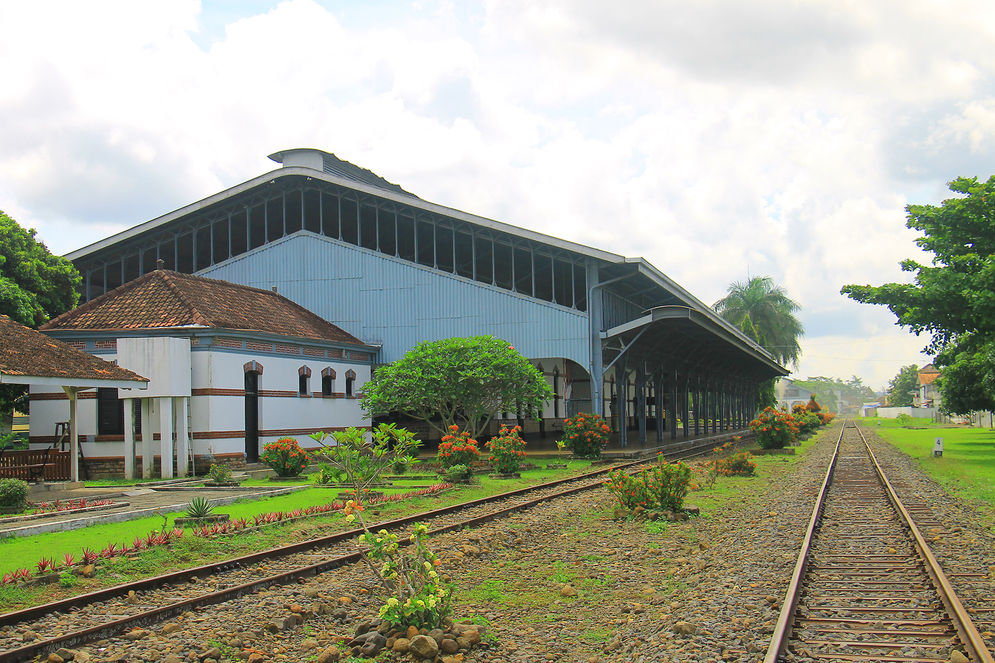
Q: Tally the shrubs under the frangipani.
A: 2